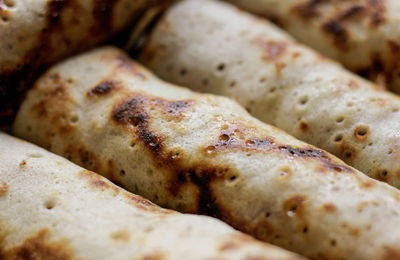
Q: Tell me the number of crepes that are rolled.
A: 5